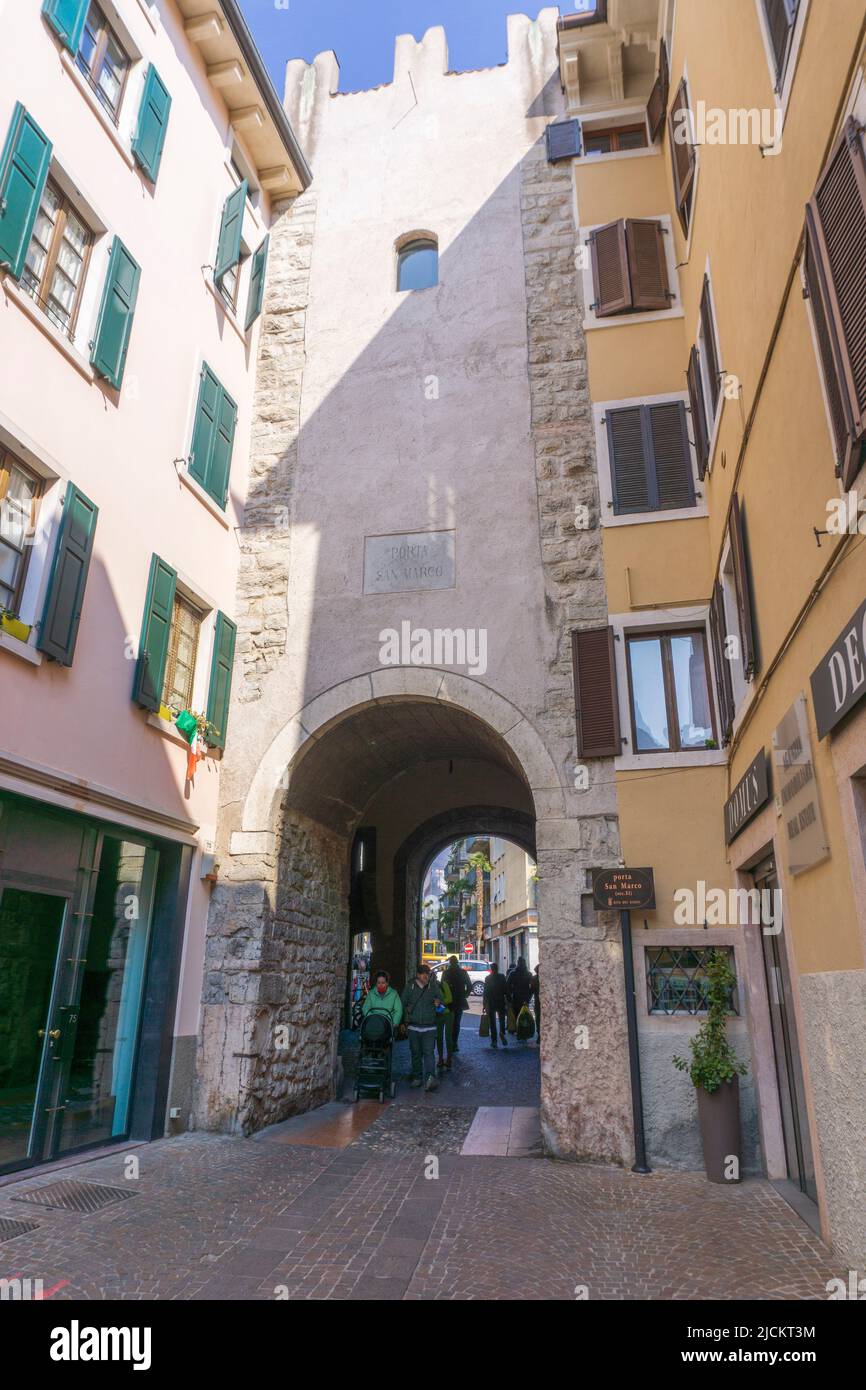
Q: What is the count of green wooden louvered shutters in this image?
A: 11